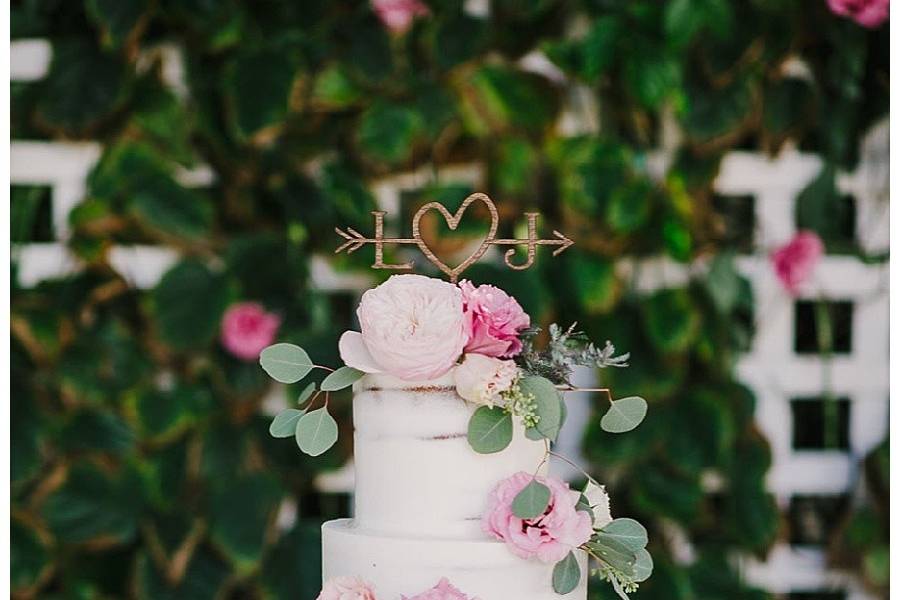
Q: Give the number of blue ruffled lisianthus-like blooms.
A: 0